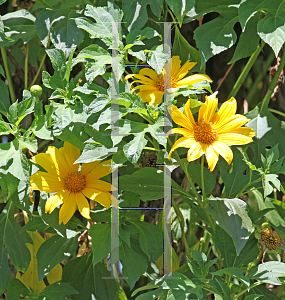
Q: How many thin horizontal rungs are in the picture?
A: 2